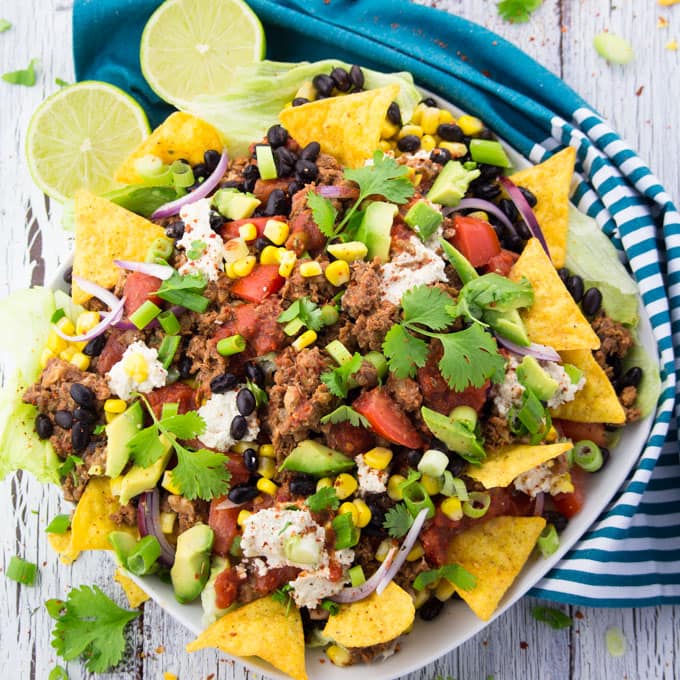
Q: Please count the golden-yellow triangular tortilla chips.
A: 11